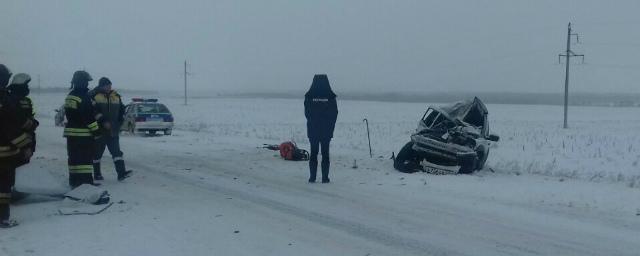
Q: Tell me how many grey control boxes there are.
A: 0